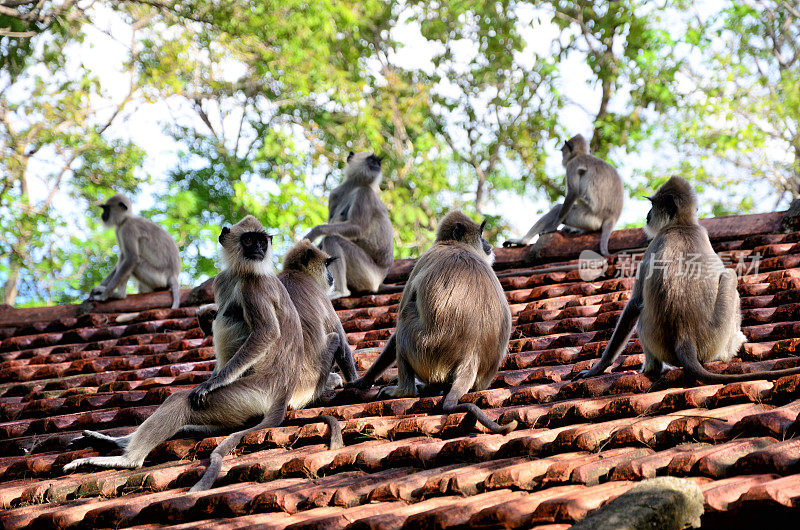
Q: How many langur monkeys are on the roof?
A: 7